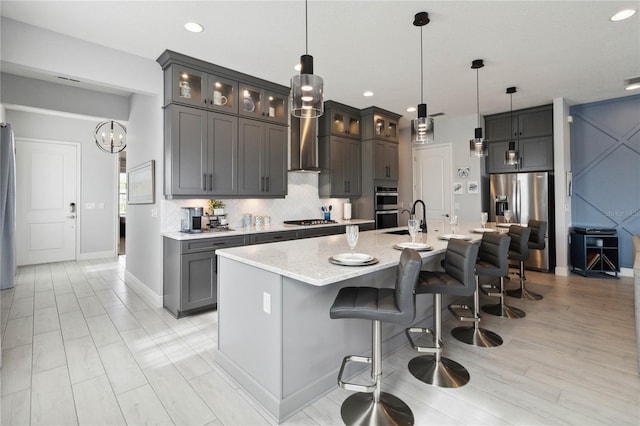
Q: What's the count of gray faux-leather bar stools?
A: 5